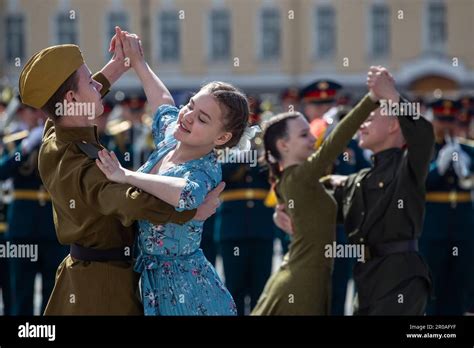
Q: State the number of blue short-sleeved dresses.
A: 1